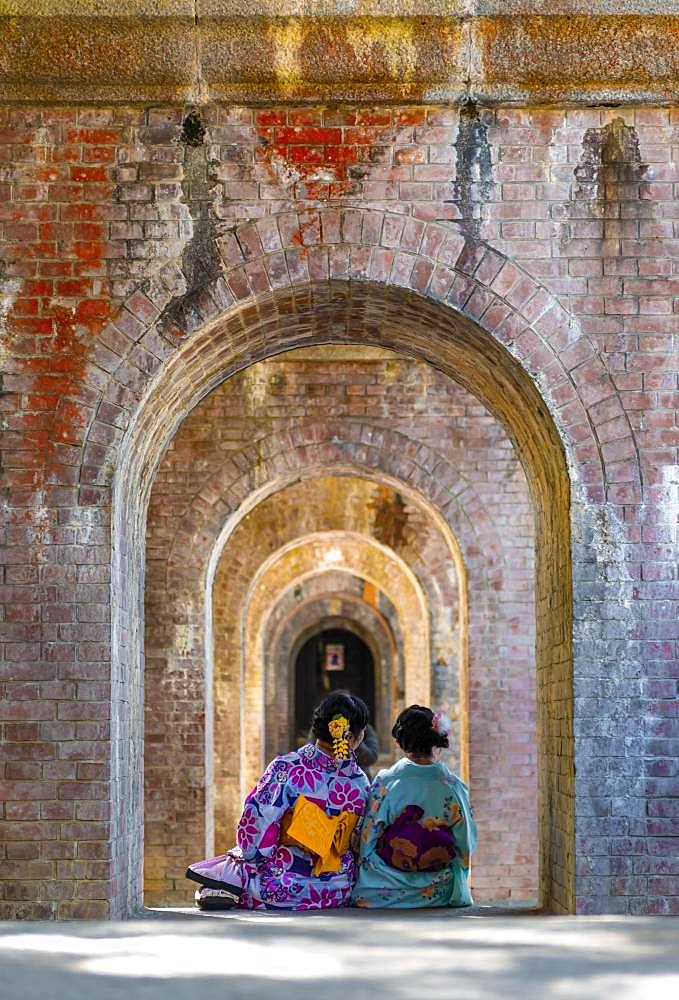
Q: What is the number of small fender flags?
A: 0